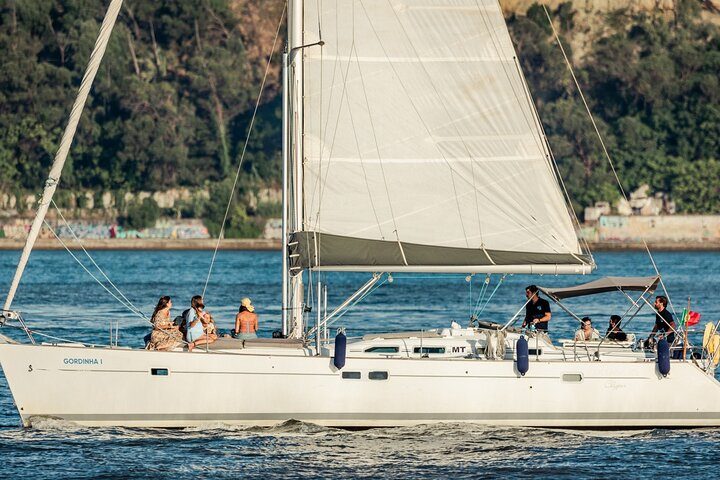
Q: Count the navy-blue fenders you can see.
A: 3